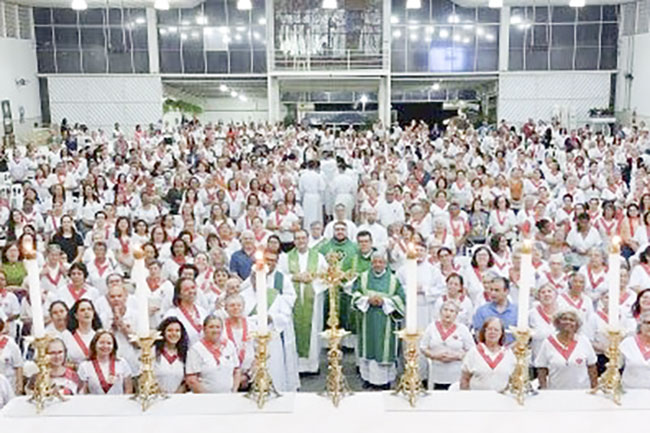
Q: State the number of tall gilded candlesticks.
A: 6